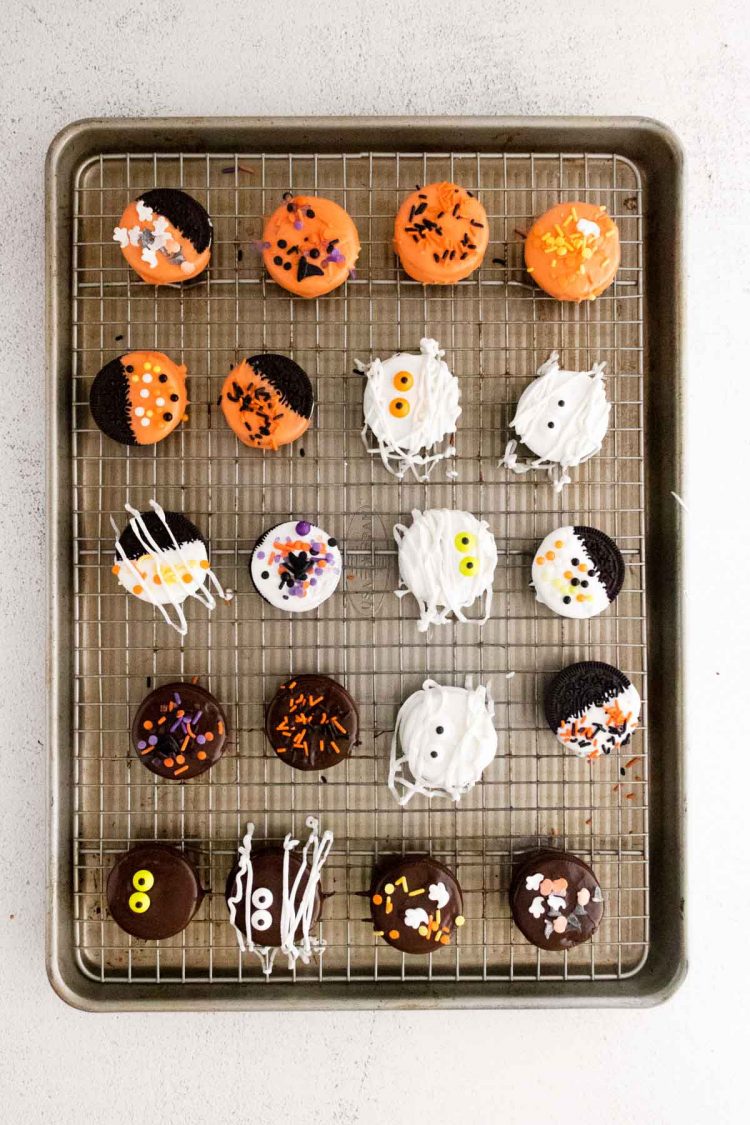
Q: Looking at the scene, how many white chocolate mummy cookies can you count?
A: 4